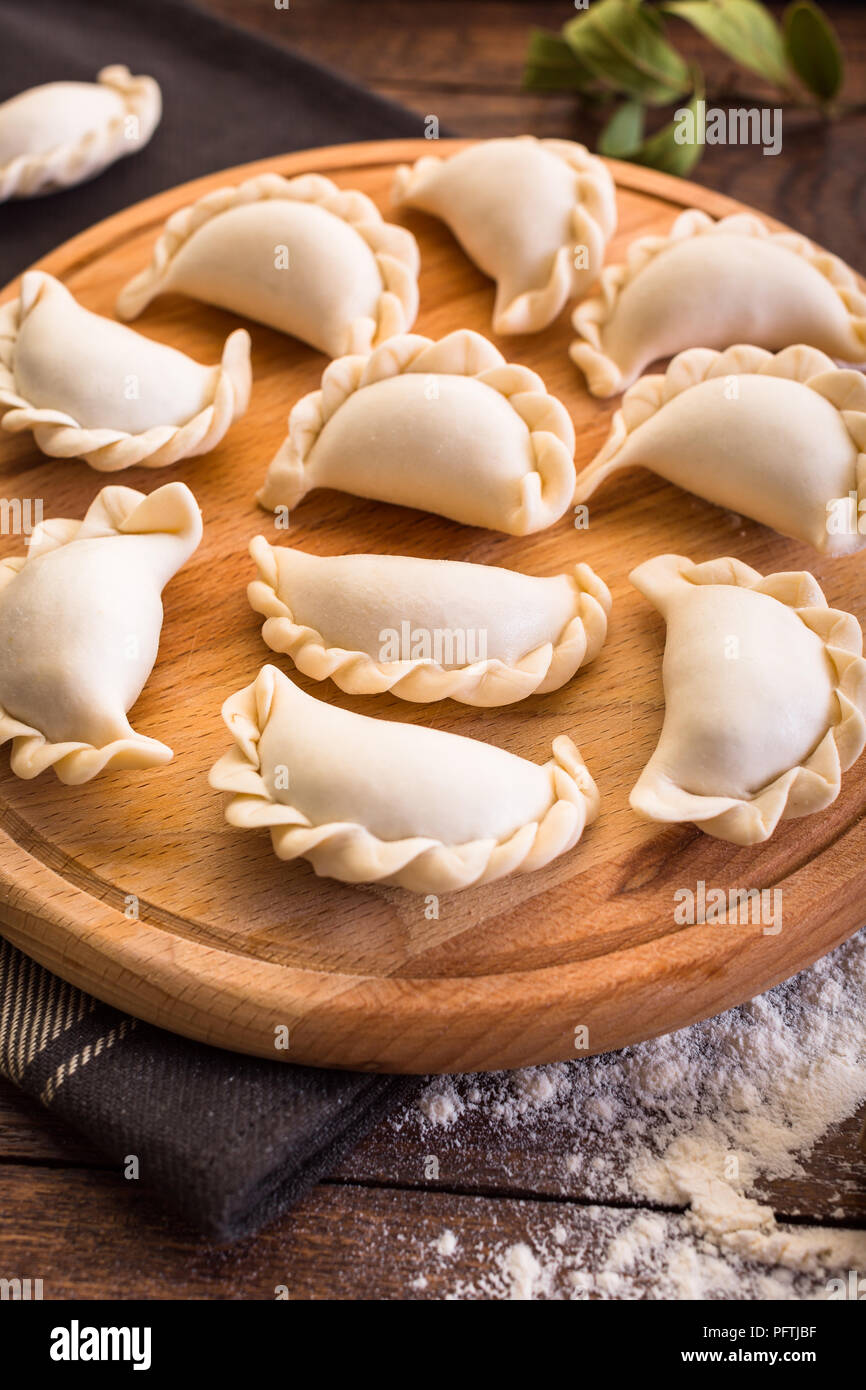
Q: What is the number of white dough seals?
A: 11